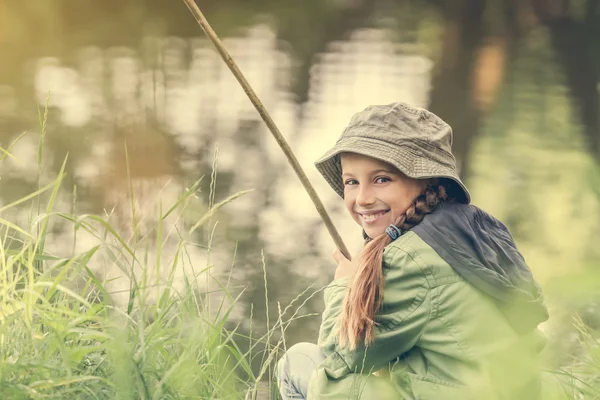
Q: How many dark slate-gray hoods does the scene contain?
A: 1